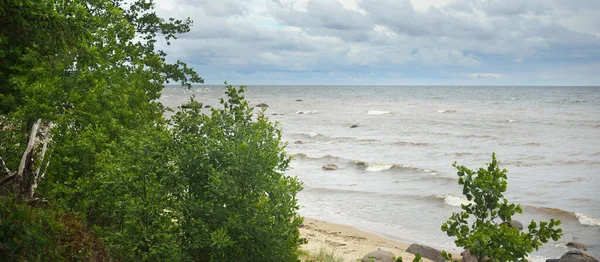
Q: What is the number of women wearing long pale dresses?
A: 0